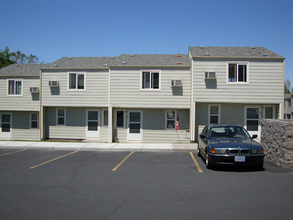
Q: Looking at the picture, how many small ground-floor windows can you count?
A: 7